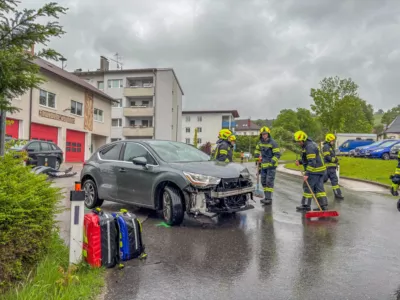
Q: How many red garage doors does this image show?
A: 3